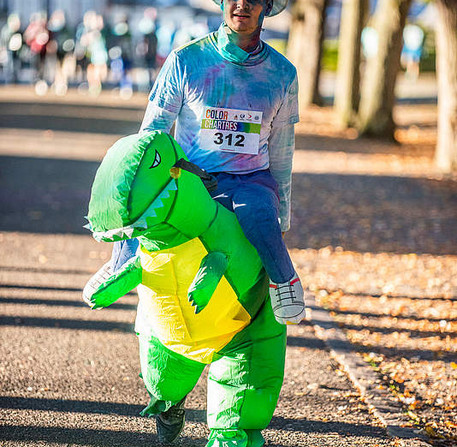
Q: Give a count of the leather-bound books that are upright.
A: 0